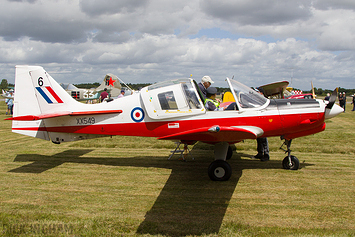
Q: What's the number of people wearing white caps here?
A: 1